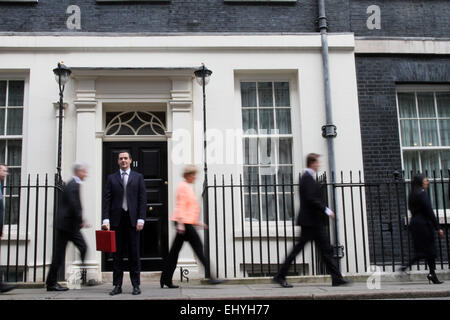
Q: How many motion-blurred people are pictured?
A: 5